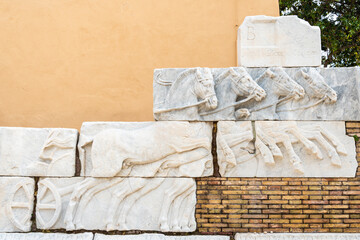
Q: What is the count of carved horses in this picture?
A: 4